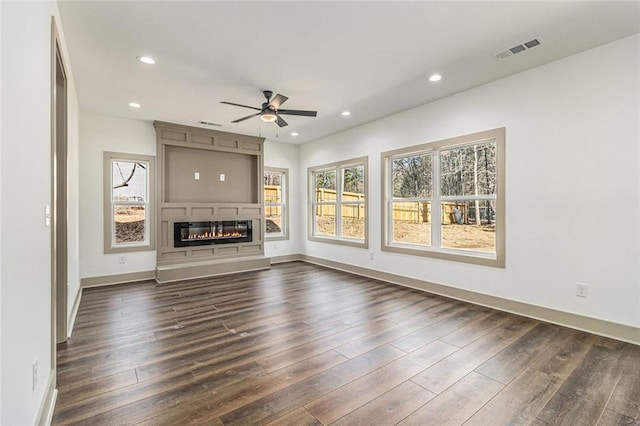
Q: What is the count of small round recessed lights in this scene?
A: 5